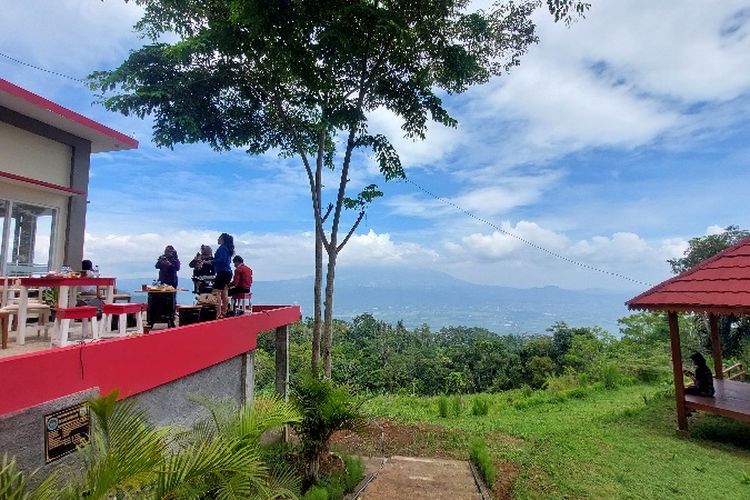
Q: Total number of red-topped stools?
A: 3